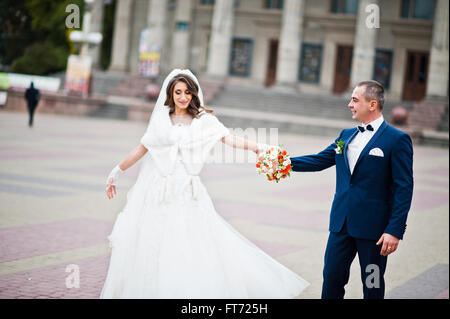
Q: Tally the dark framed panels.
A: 3